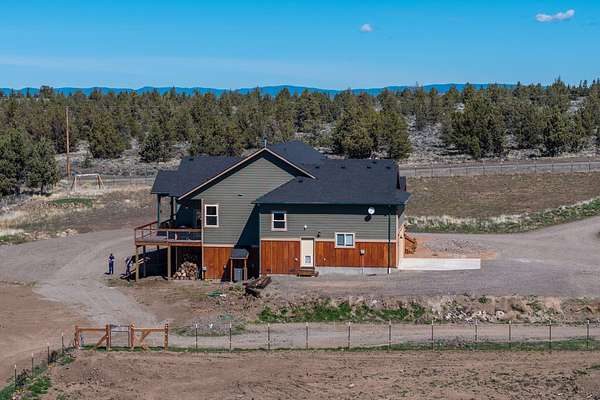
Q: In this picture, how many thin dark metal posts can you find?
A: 15